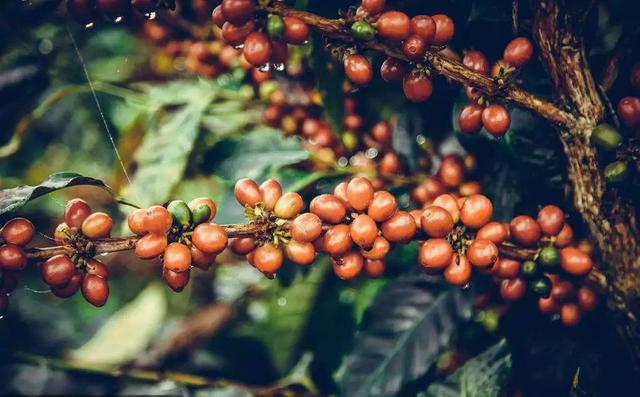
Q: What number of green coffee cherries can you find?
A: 9